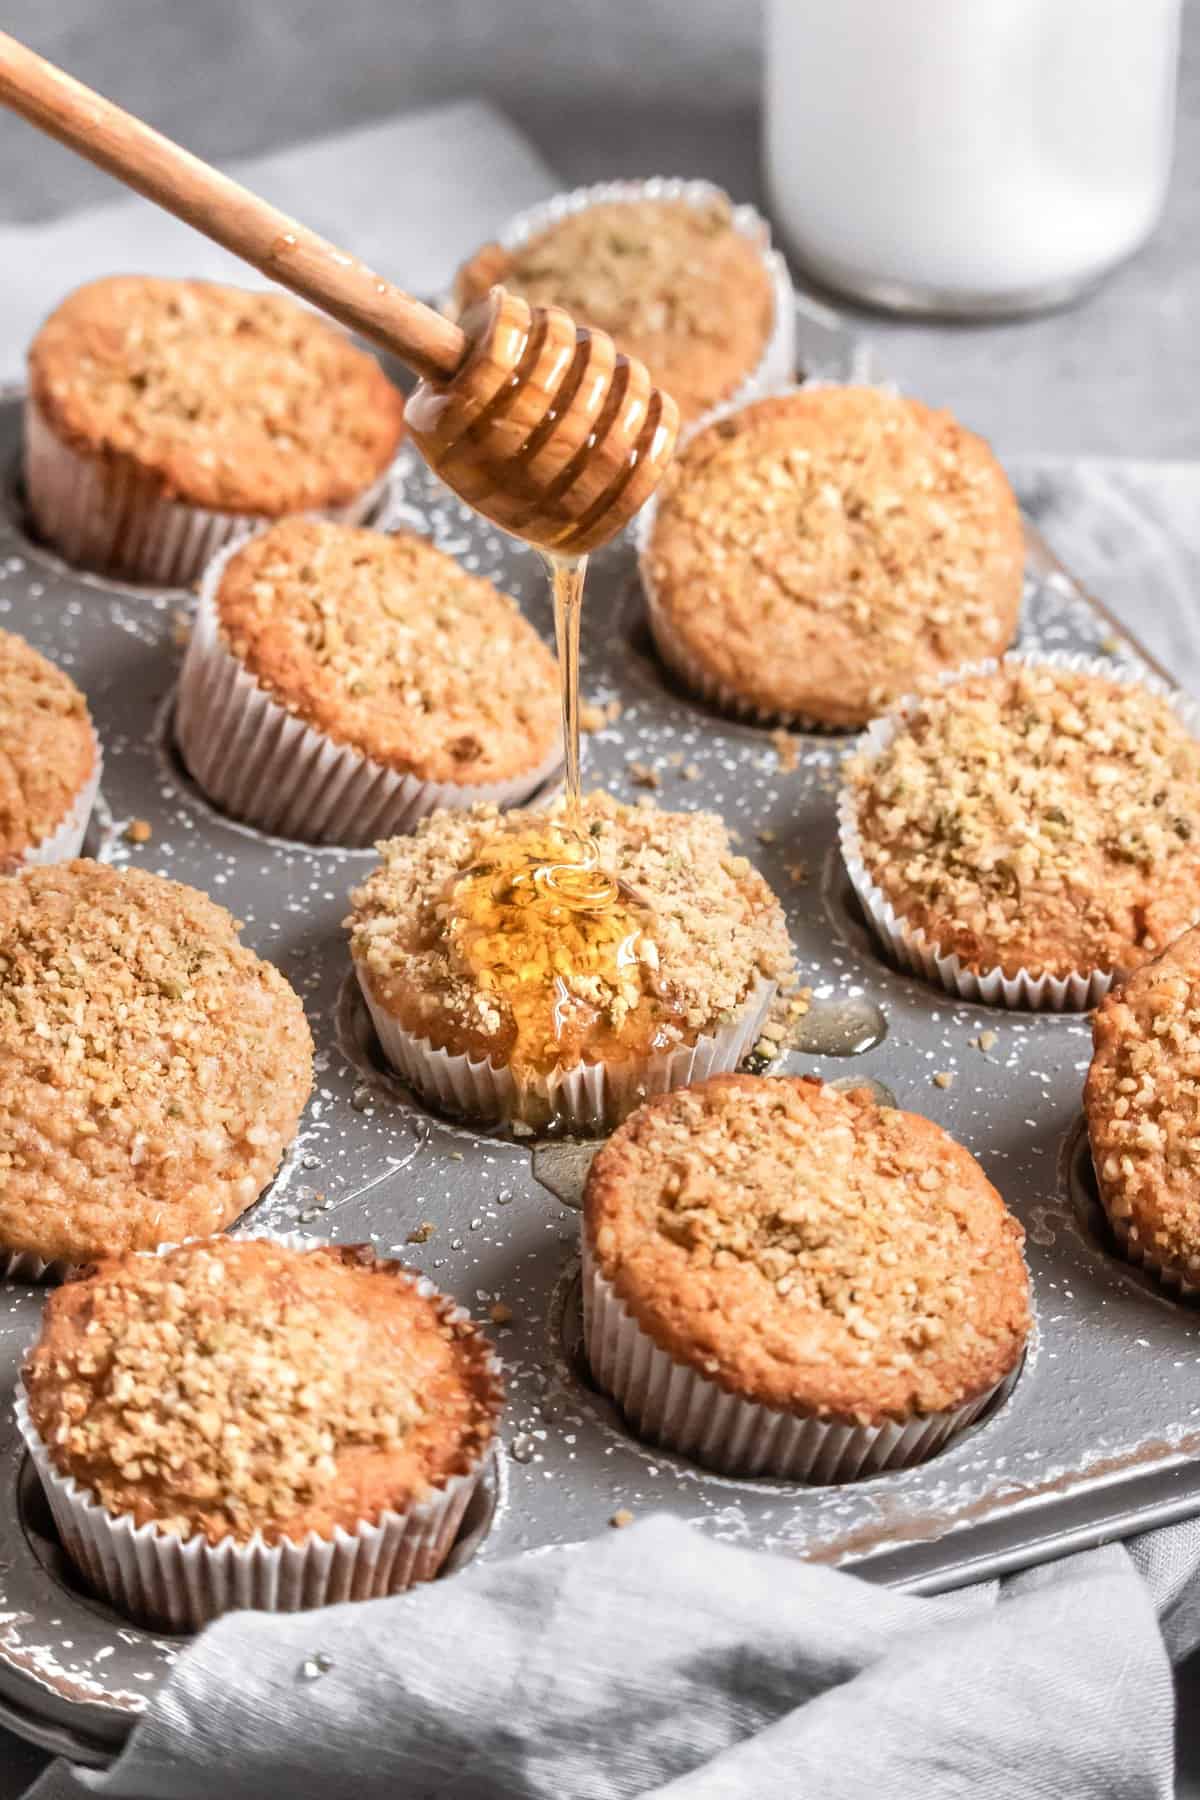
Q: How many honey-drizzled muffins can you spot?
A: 1